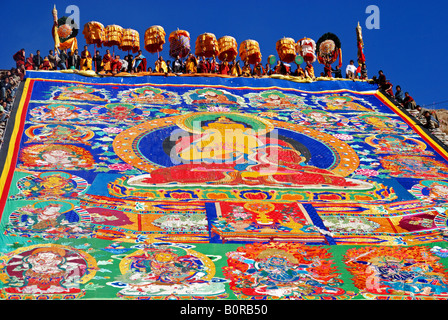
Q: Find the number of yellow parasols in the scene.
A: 8